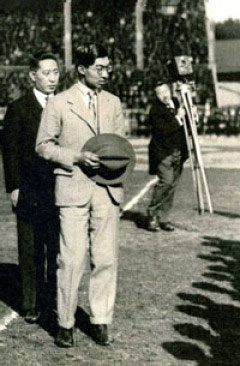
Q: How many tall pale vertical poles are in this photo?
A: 3